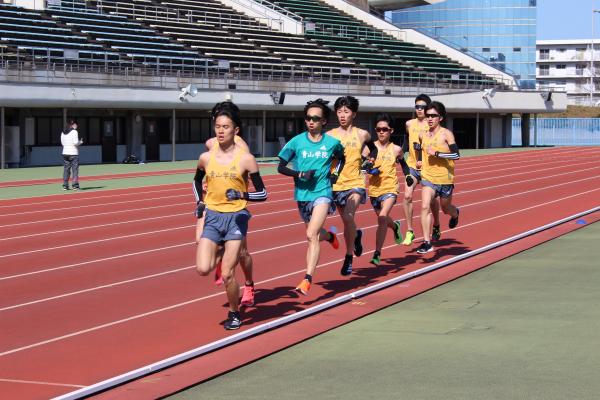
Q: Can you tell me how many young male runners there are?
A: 7